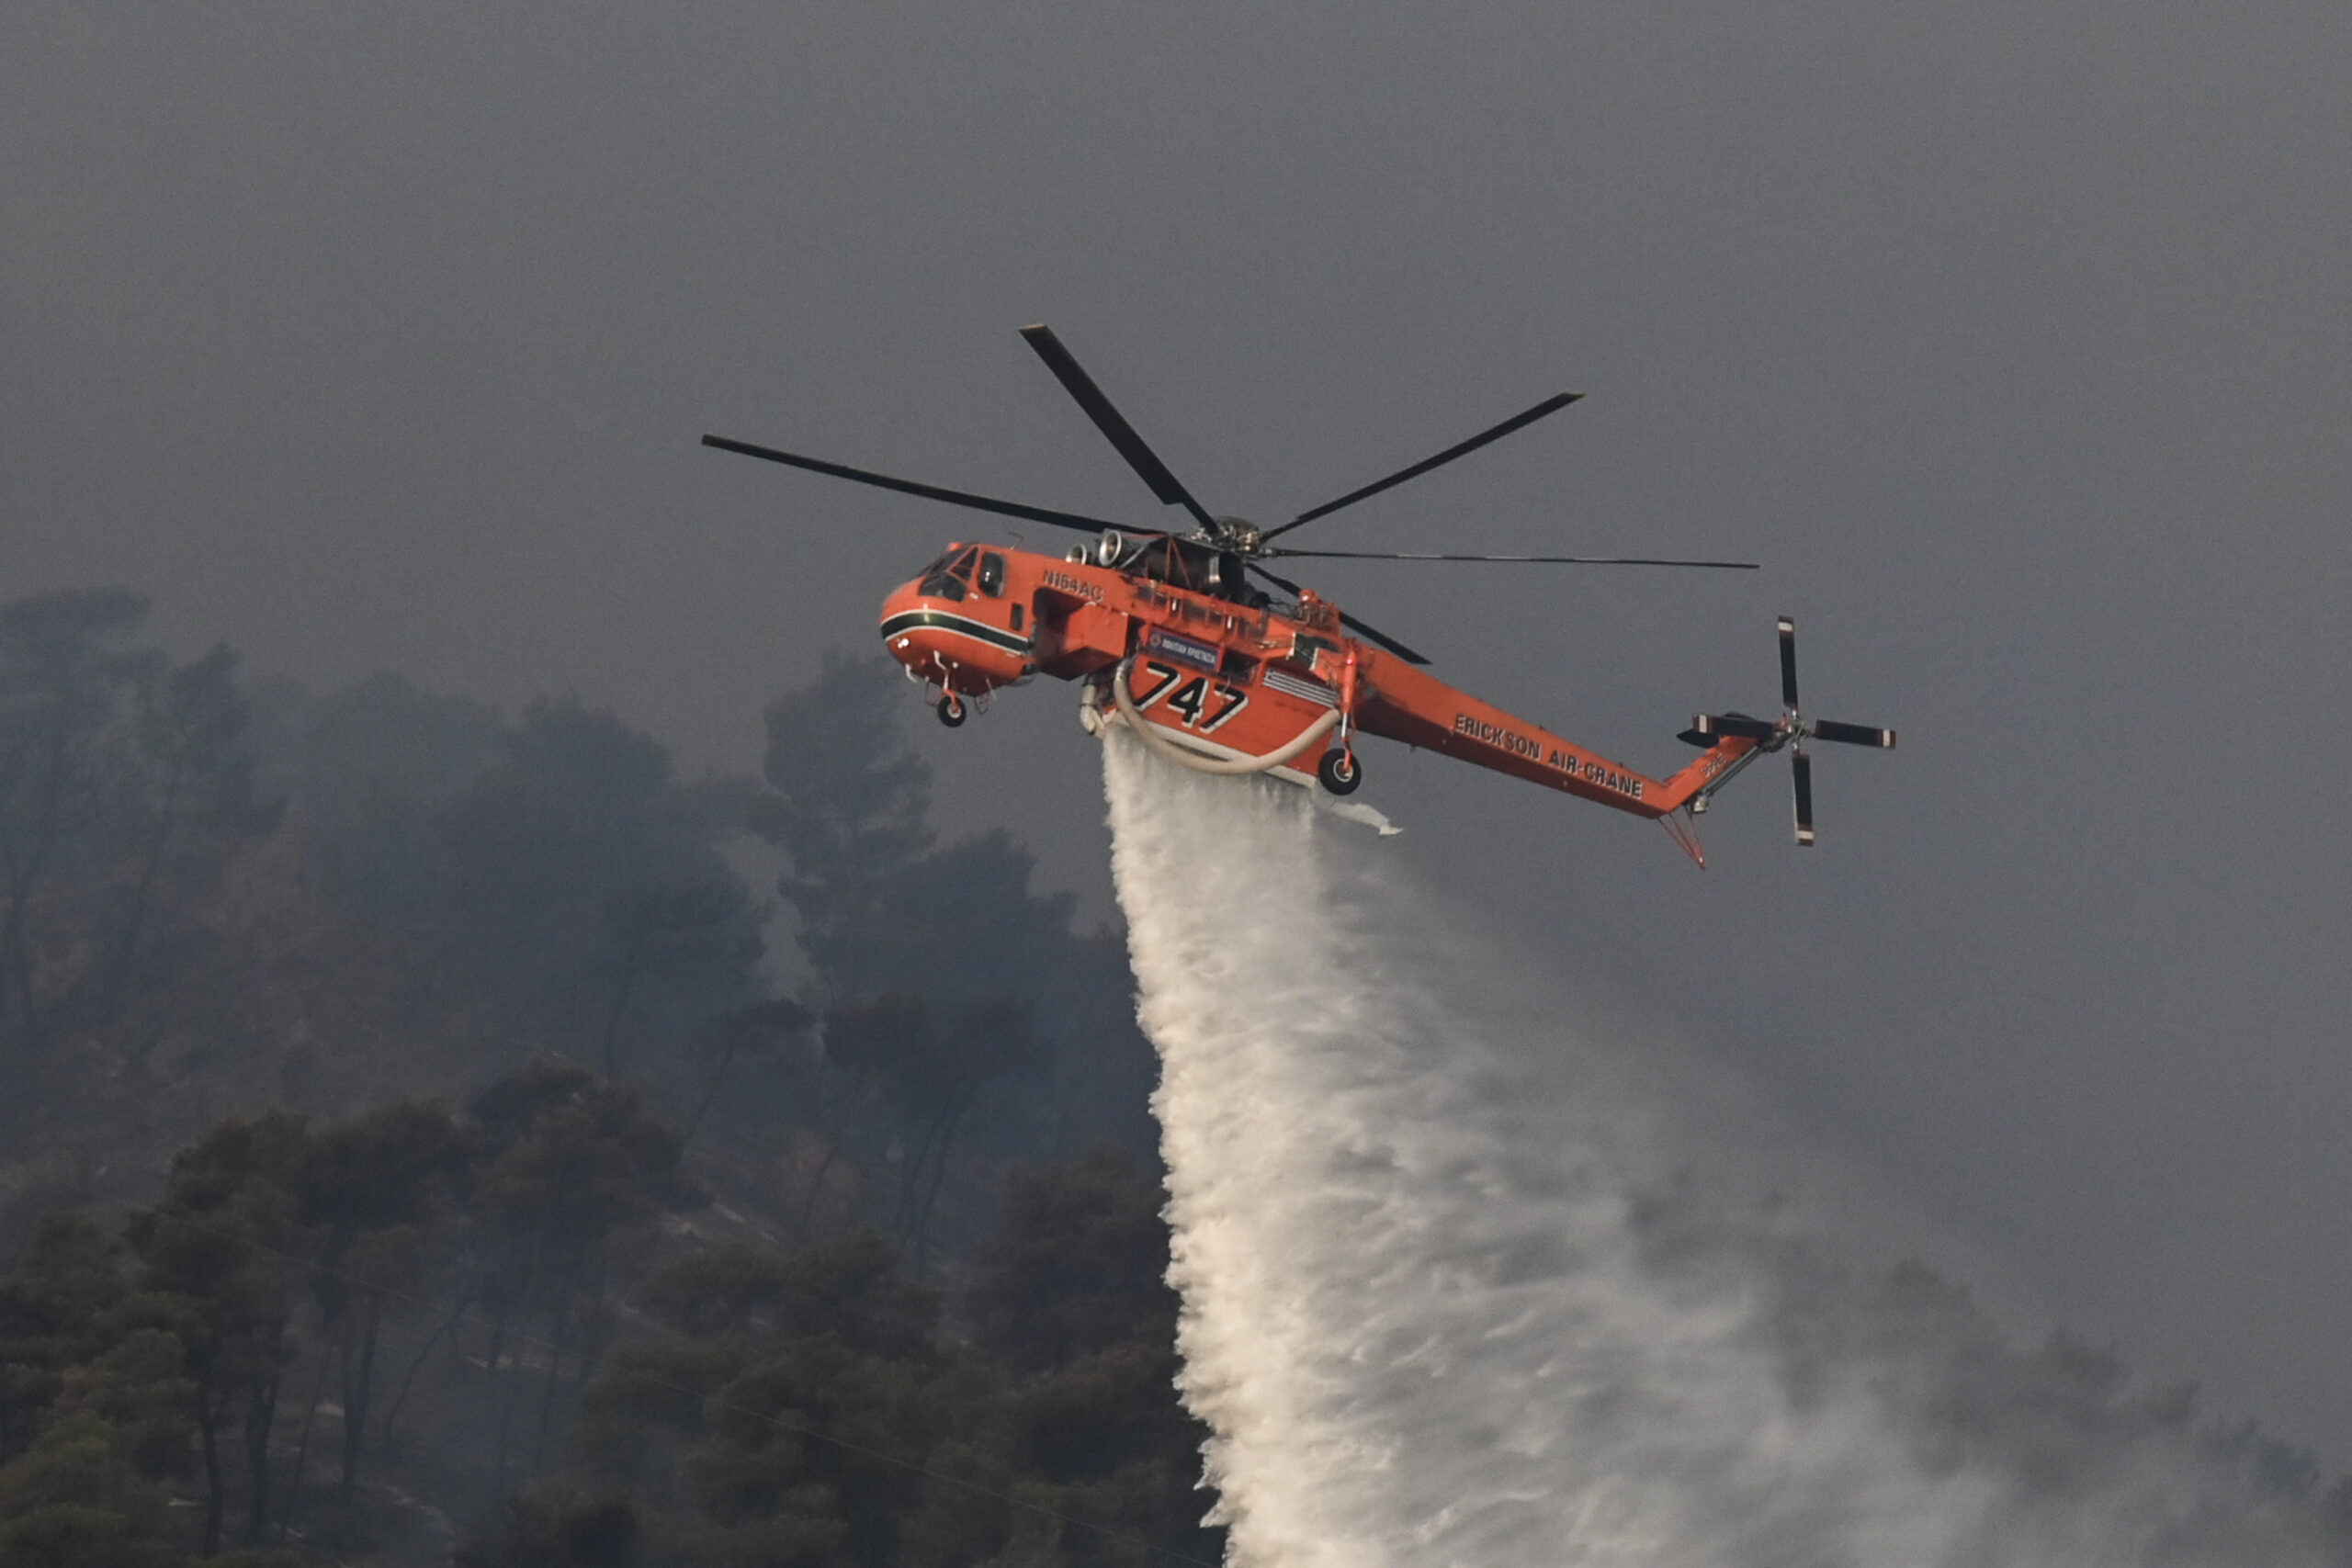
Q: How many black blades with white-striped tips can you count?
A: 4